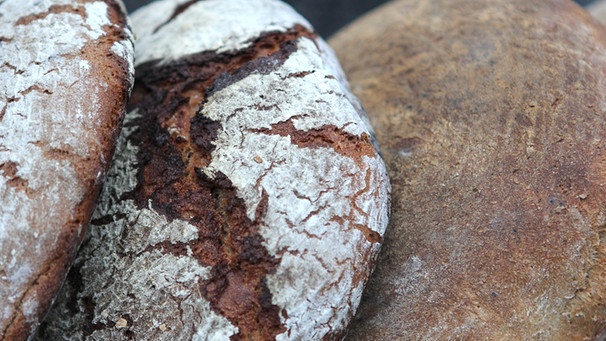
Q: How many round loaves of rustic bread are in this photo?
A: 3